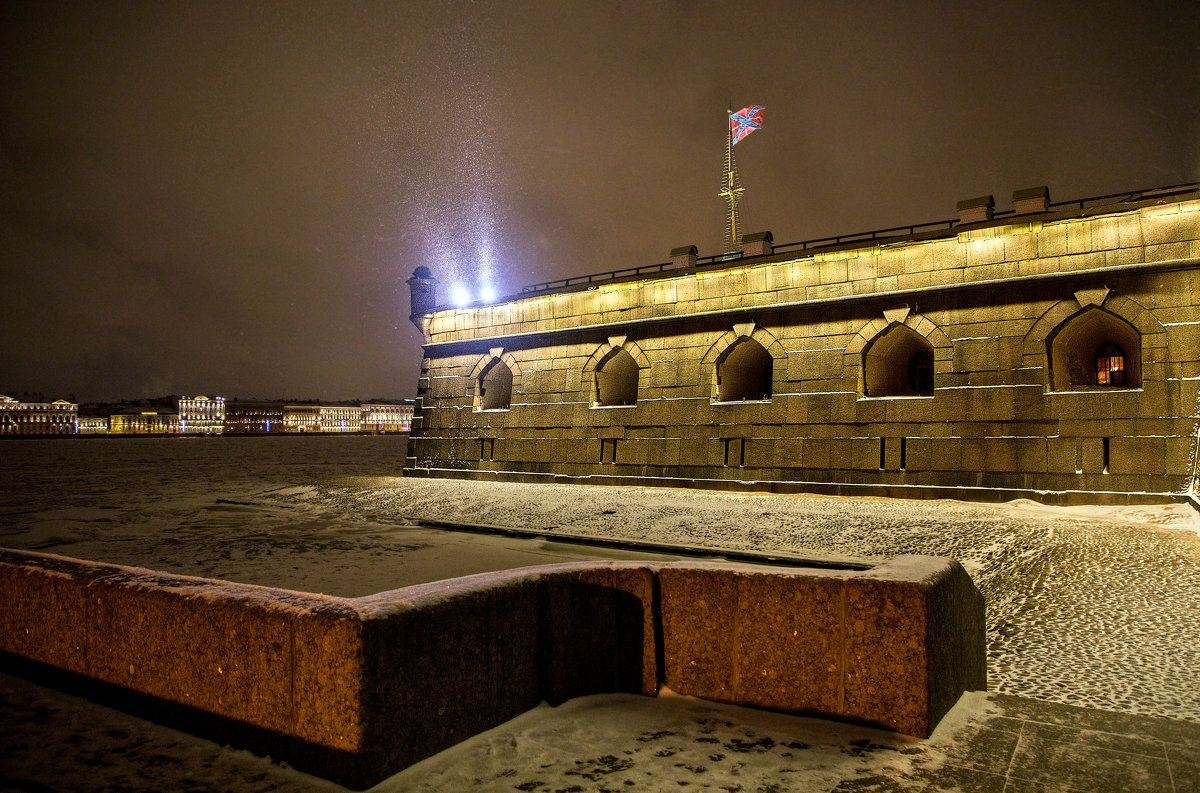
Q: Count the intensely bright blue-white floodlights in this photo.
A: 2